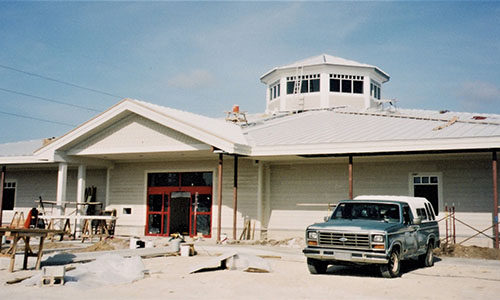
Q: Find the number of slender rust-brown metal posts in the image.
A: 5